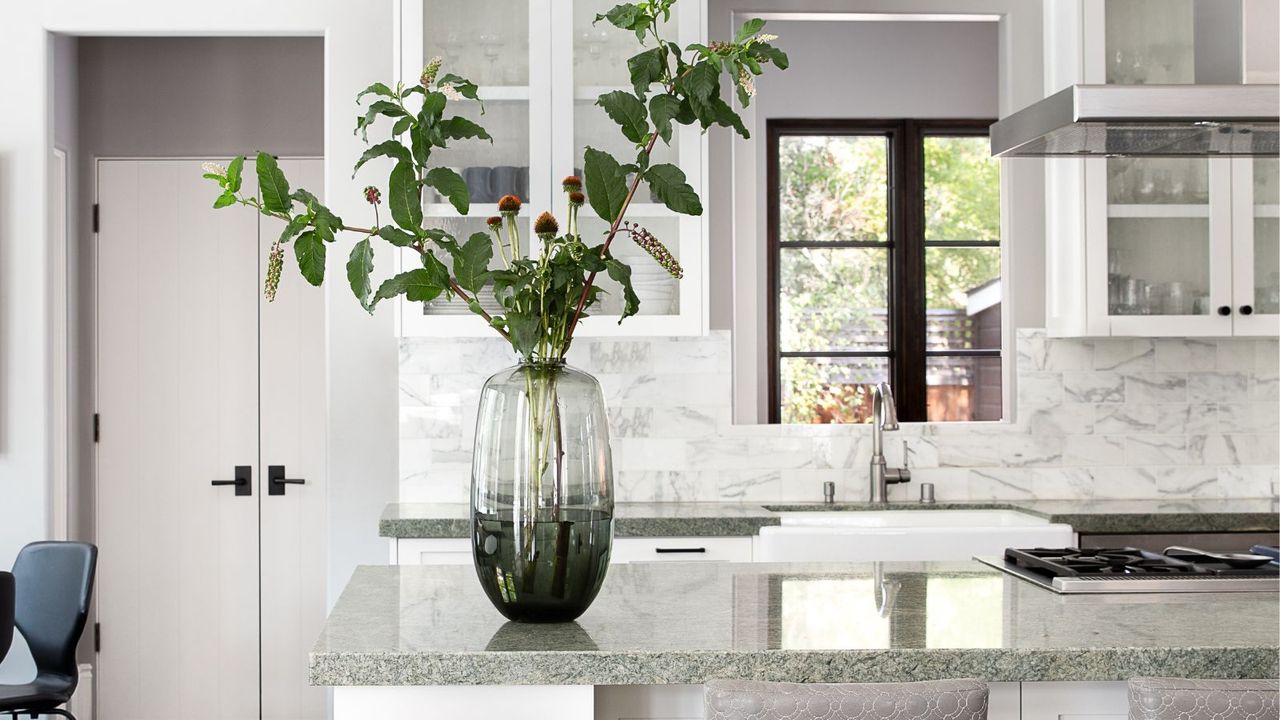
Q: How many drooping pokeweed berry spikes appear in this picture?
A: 2